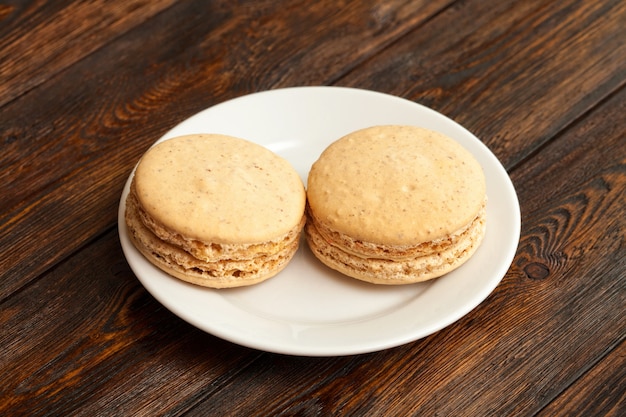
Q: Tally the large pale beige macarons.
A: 2